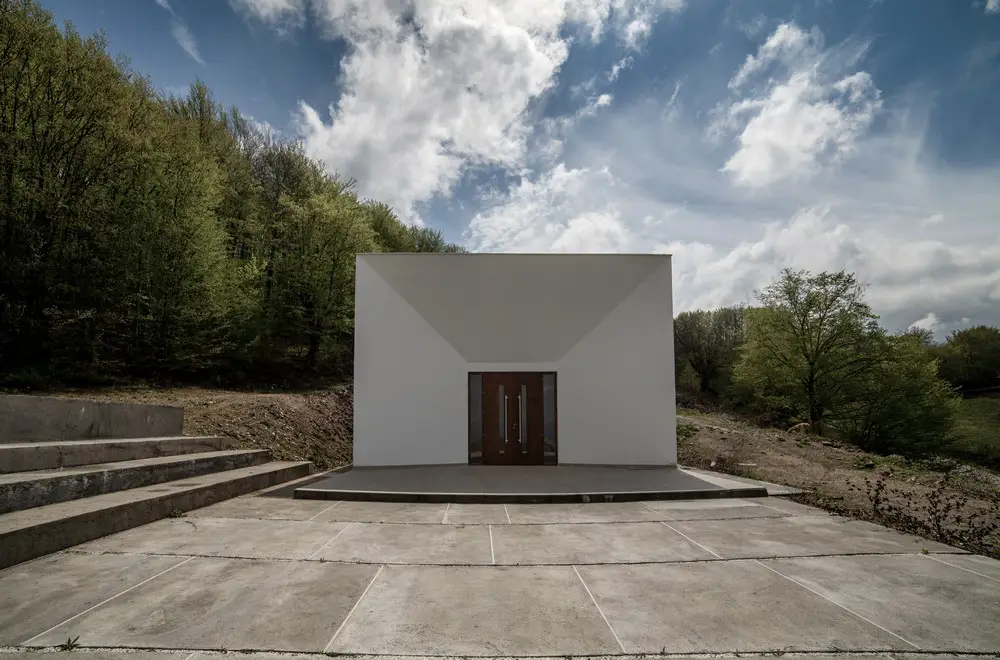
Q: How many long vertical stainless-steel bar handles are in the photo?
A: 2